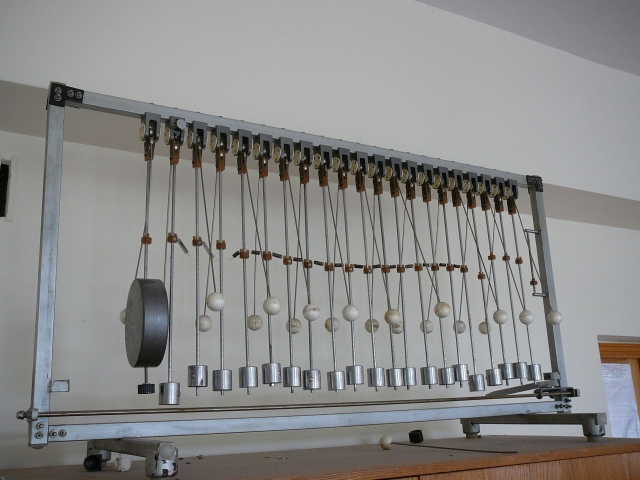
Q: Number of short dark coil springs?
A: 13